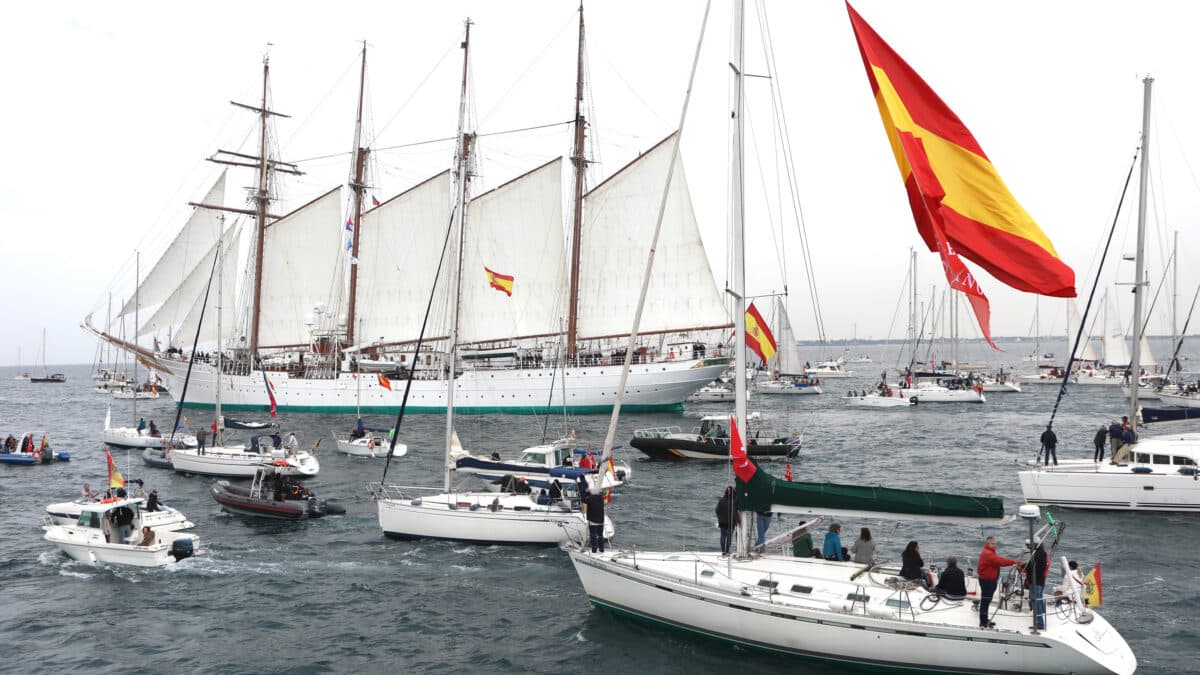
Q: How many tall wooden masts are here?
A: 4